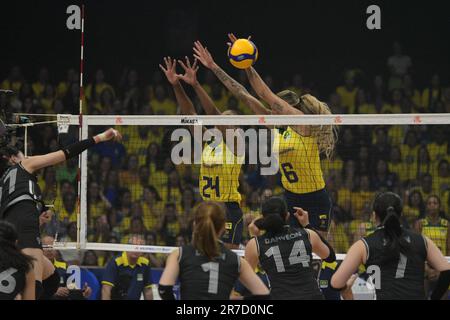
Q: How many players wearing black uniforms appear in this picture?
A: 5